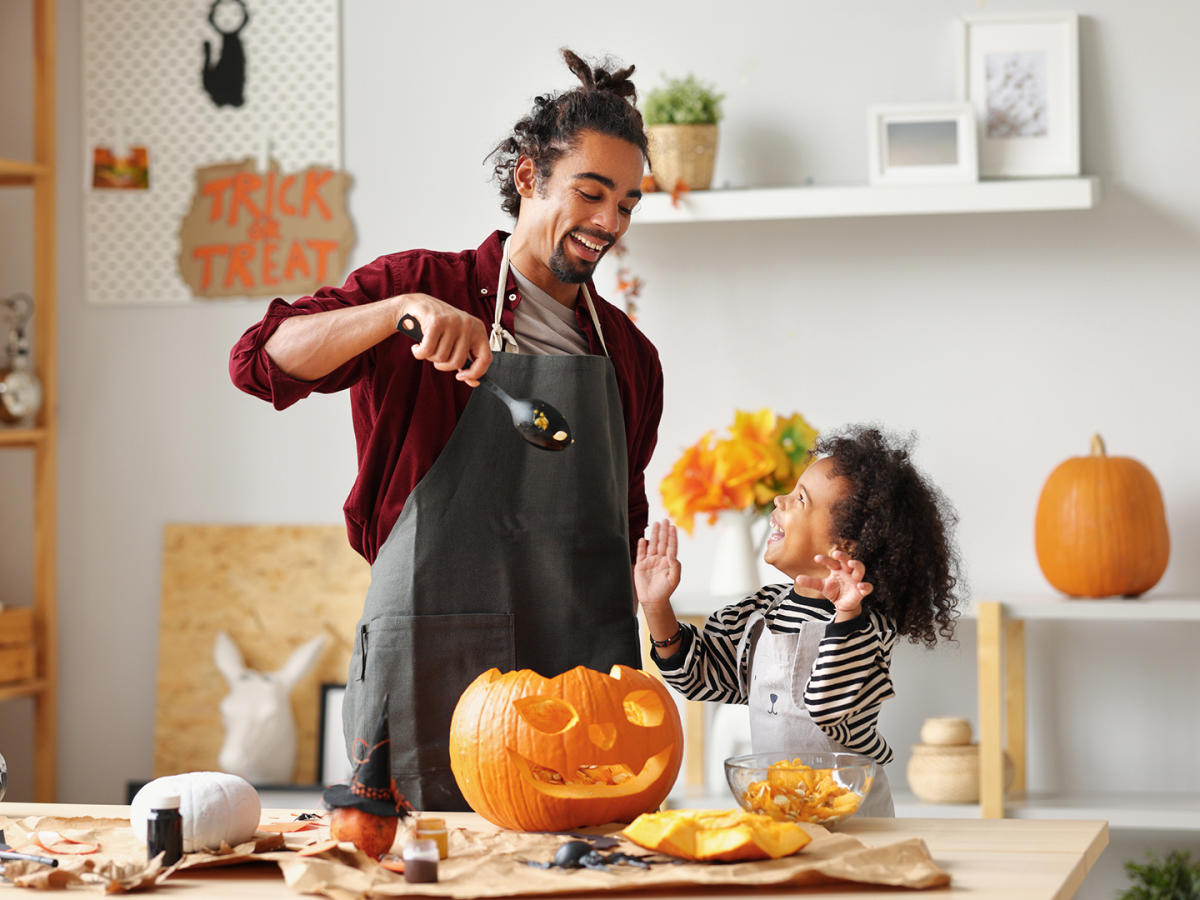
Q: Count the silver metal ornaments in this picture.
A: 1